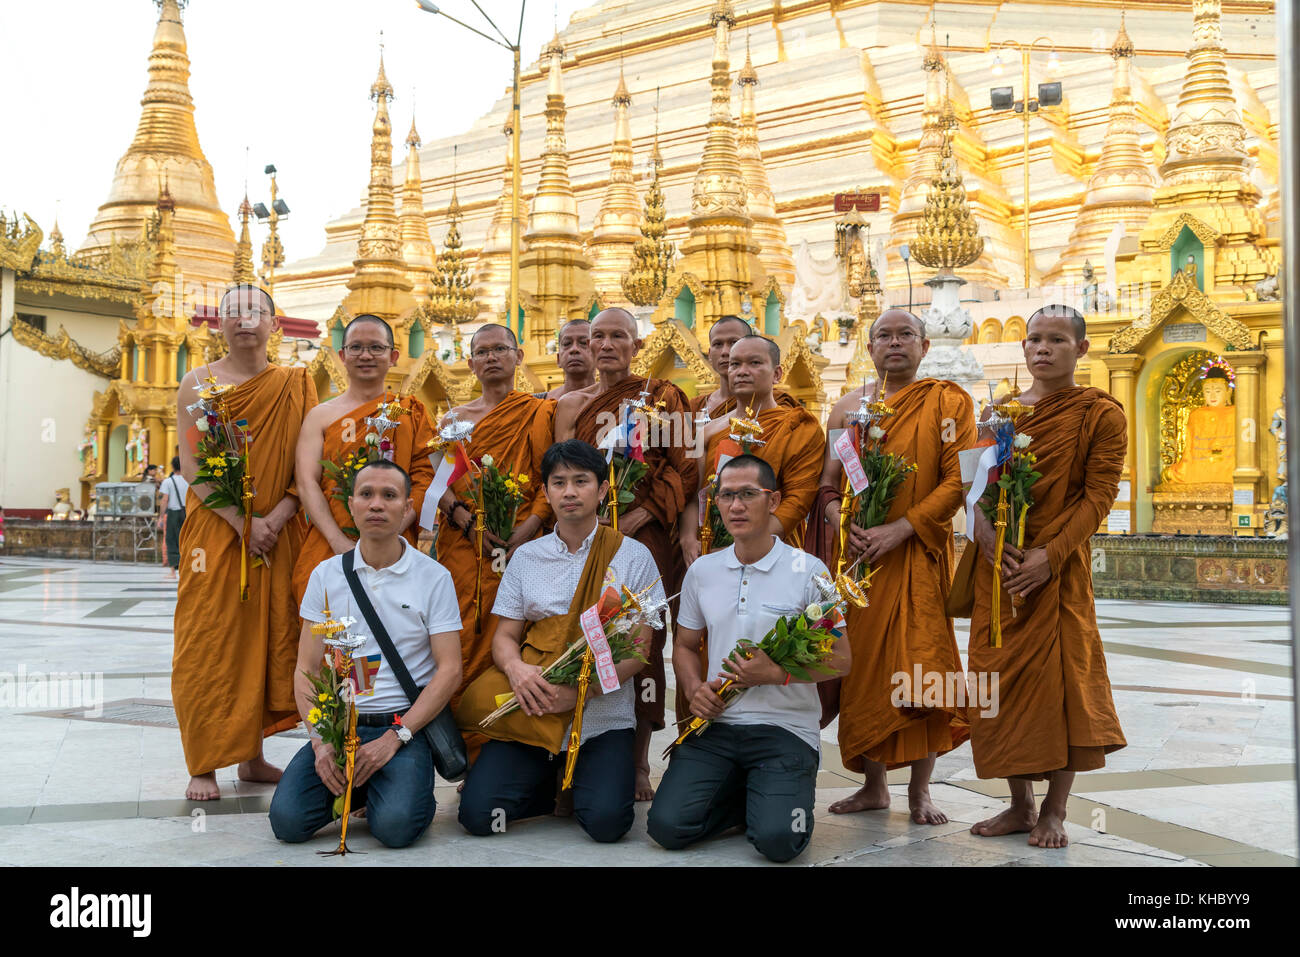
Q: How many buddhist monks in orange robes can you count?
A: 9